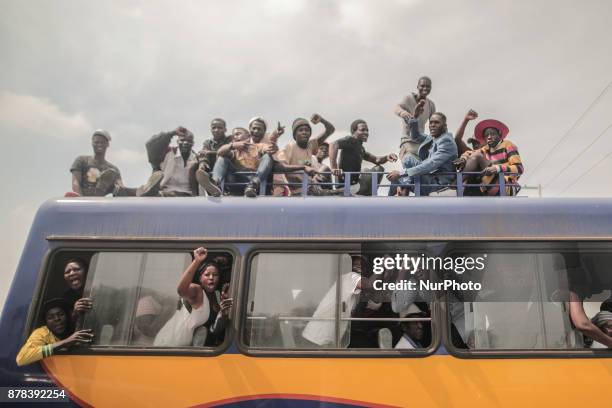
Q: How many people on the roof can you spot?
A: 12